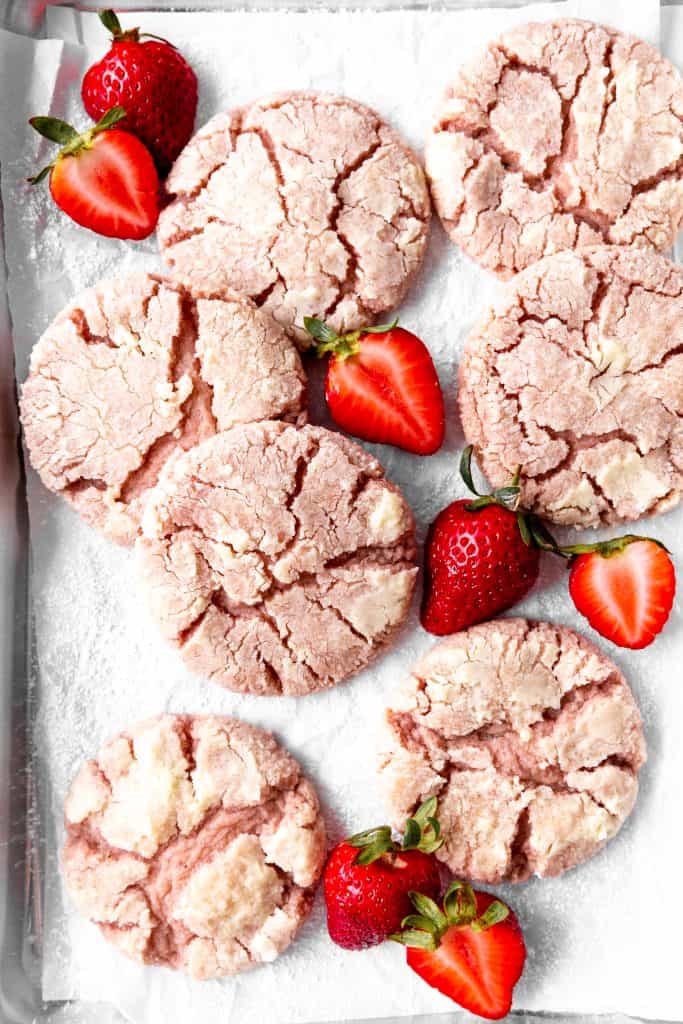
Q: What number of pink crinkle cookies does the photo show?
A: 7